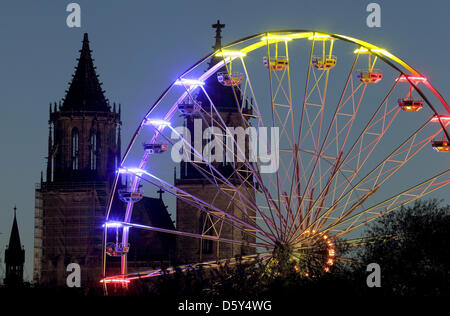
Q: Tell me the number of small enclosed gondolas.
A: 10